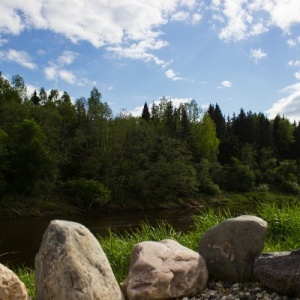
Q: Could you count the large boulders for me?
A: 5